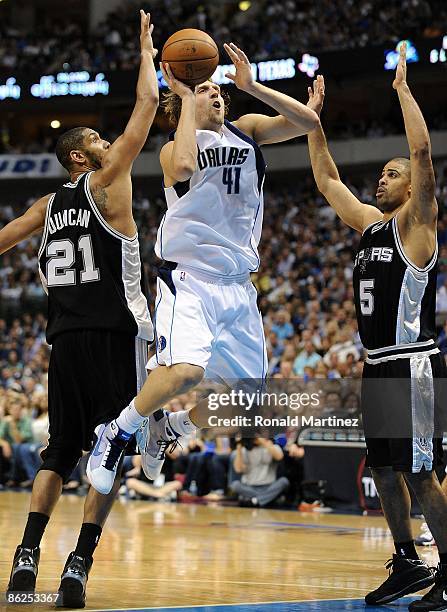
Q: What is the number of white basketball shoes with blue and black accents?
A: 2